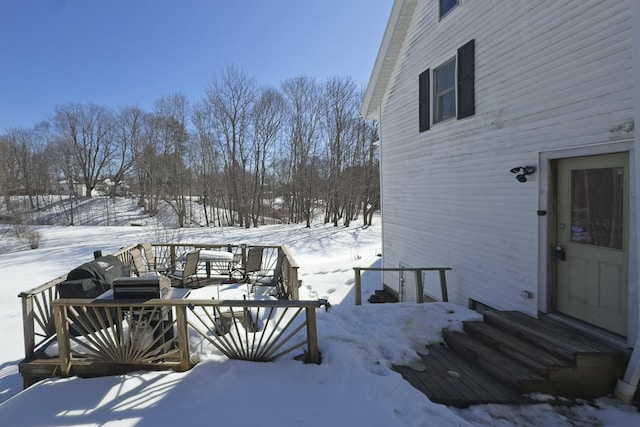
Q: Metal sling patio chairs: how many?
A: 5